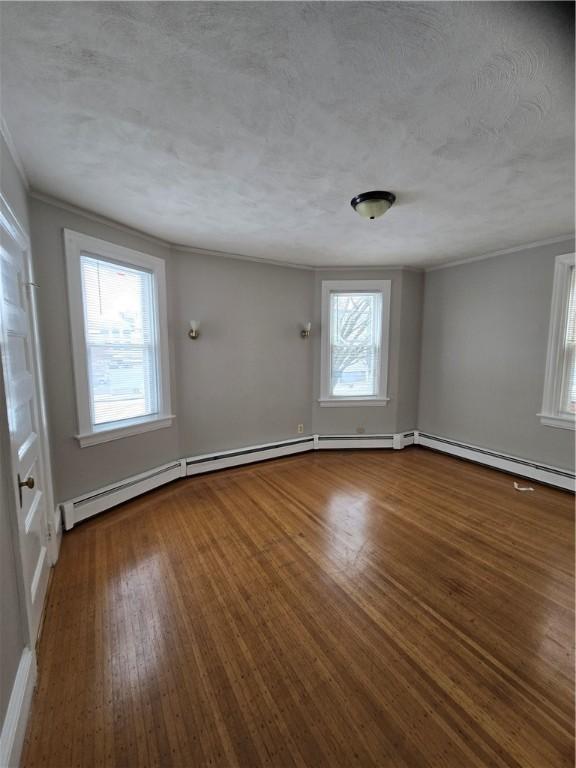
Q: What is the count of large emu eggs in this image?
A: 0